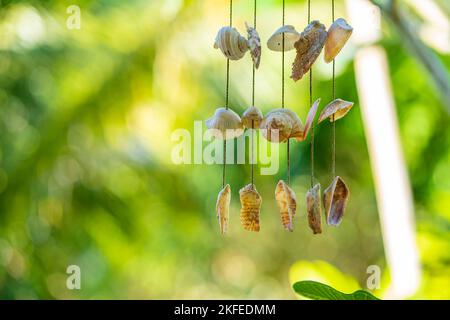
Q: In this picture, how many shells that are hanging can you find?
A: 15